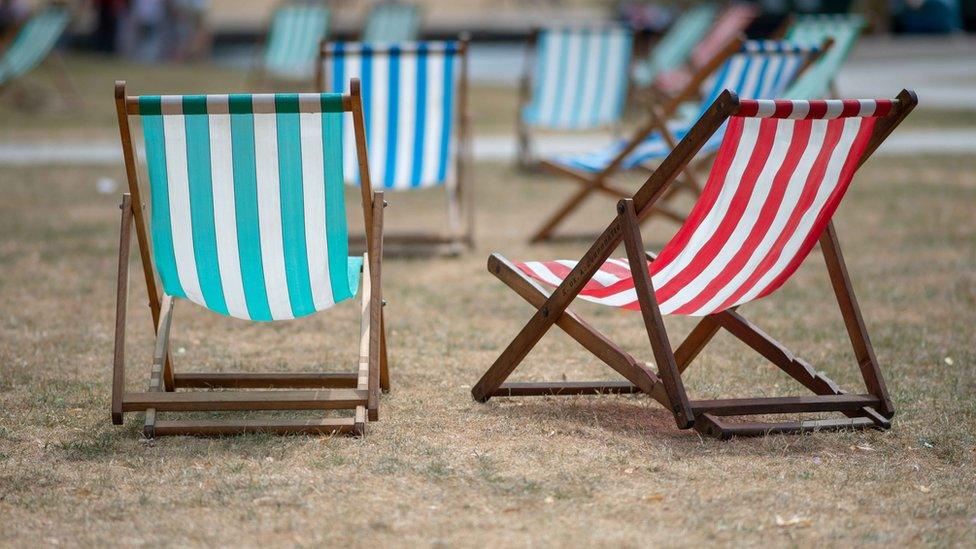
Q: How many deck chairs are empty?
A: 11